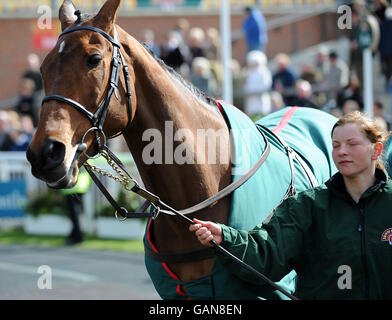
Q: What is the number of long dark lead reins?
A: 1